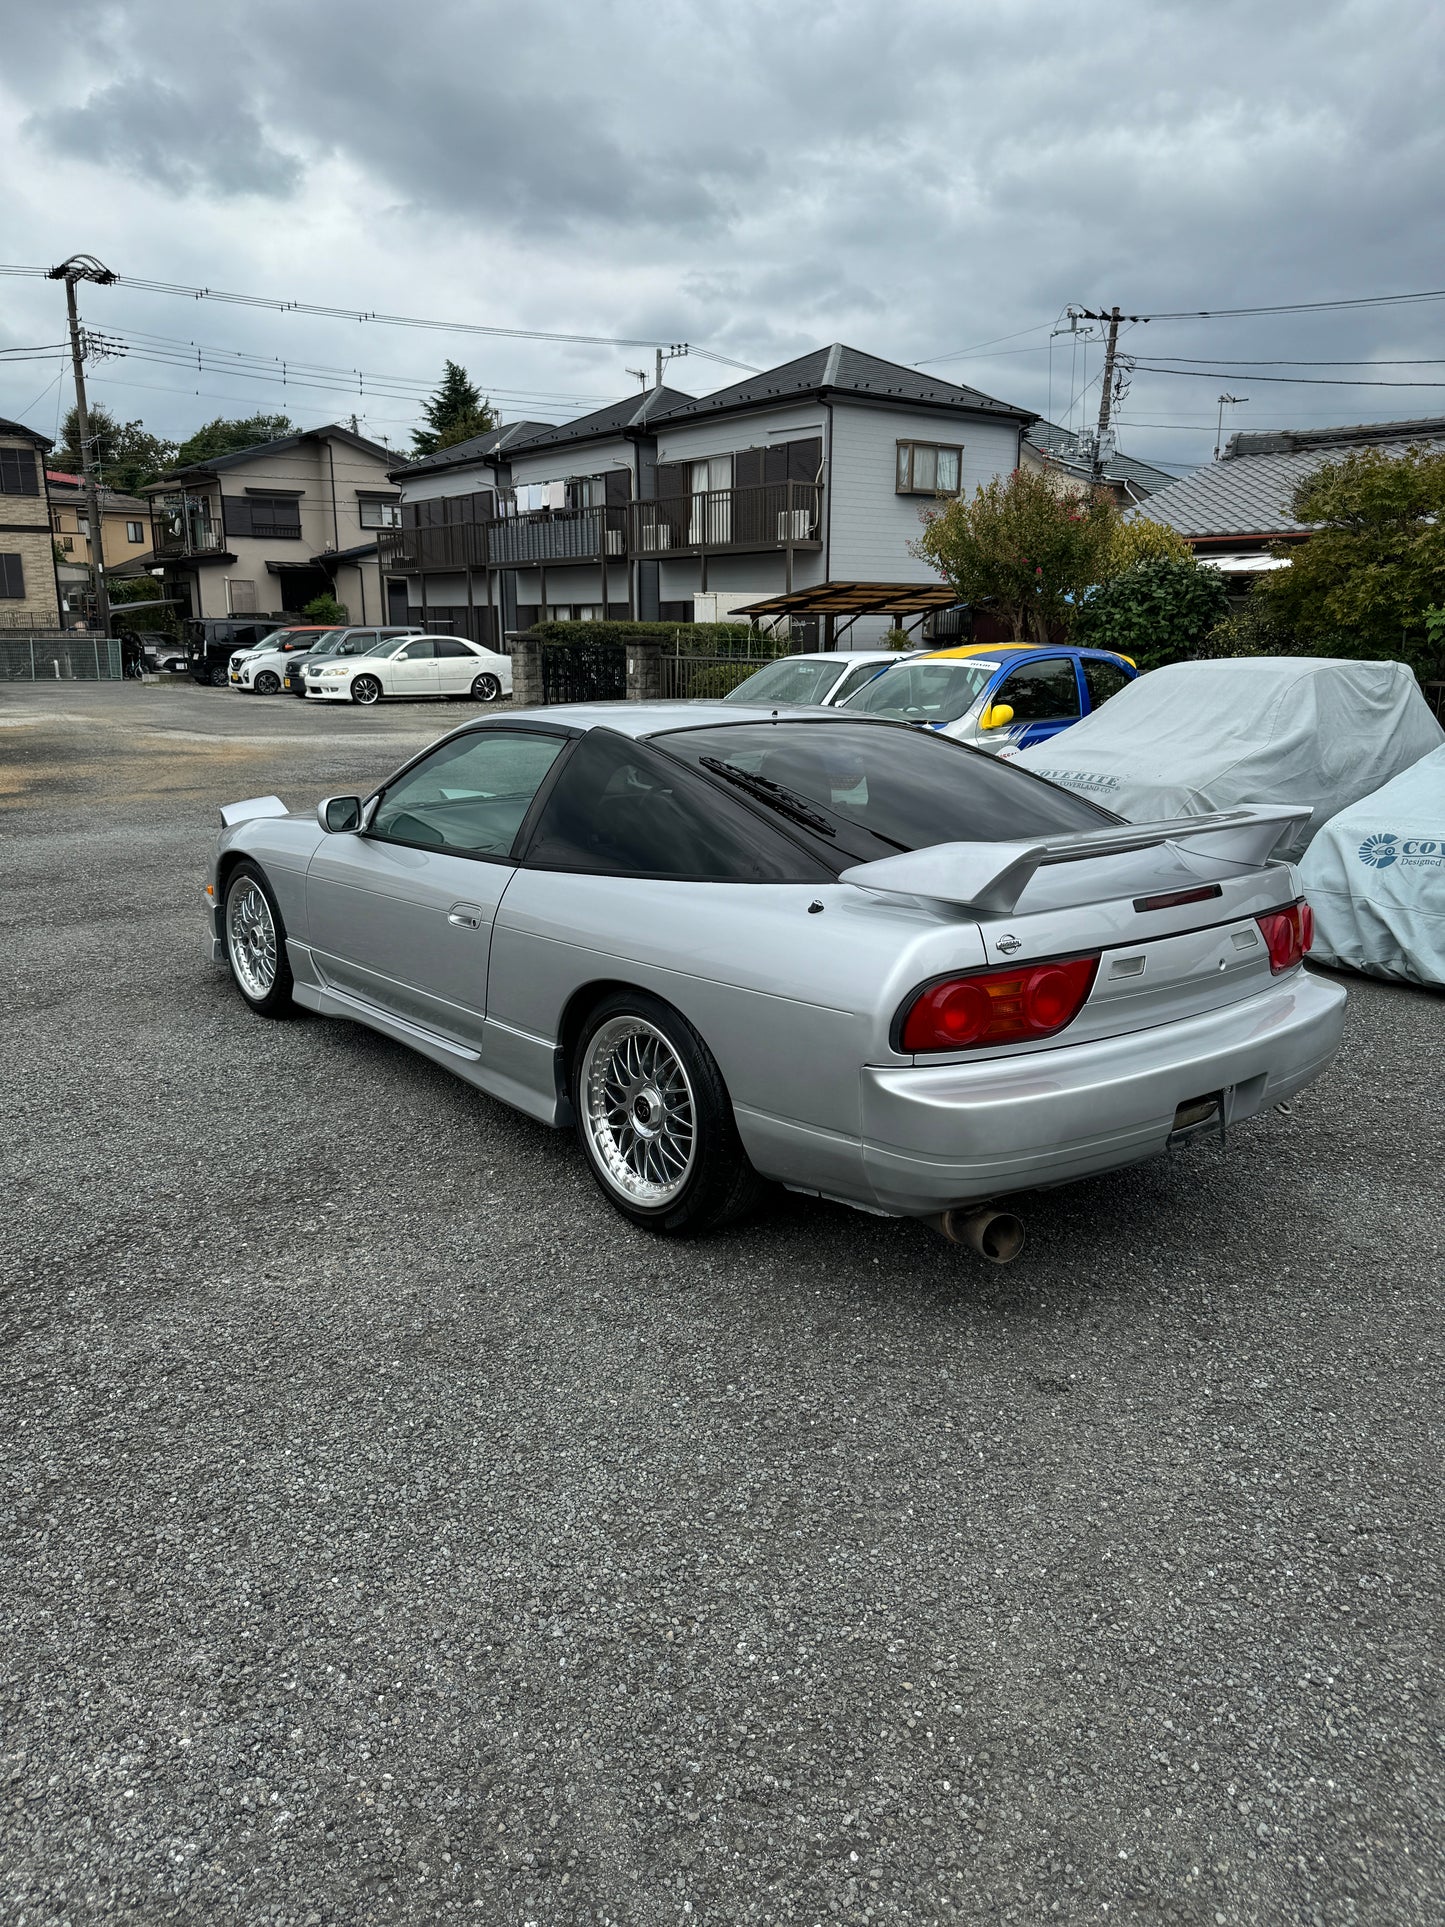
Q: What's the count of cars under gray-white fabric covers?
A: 2